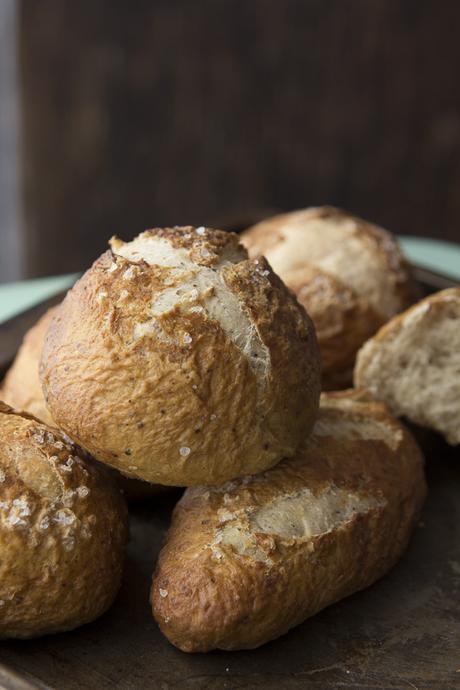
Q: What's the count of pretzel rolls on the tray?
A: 6